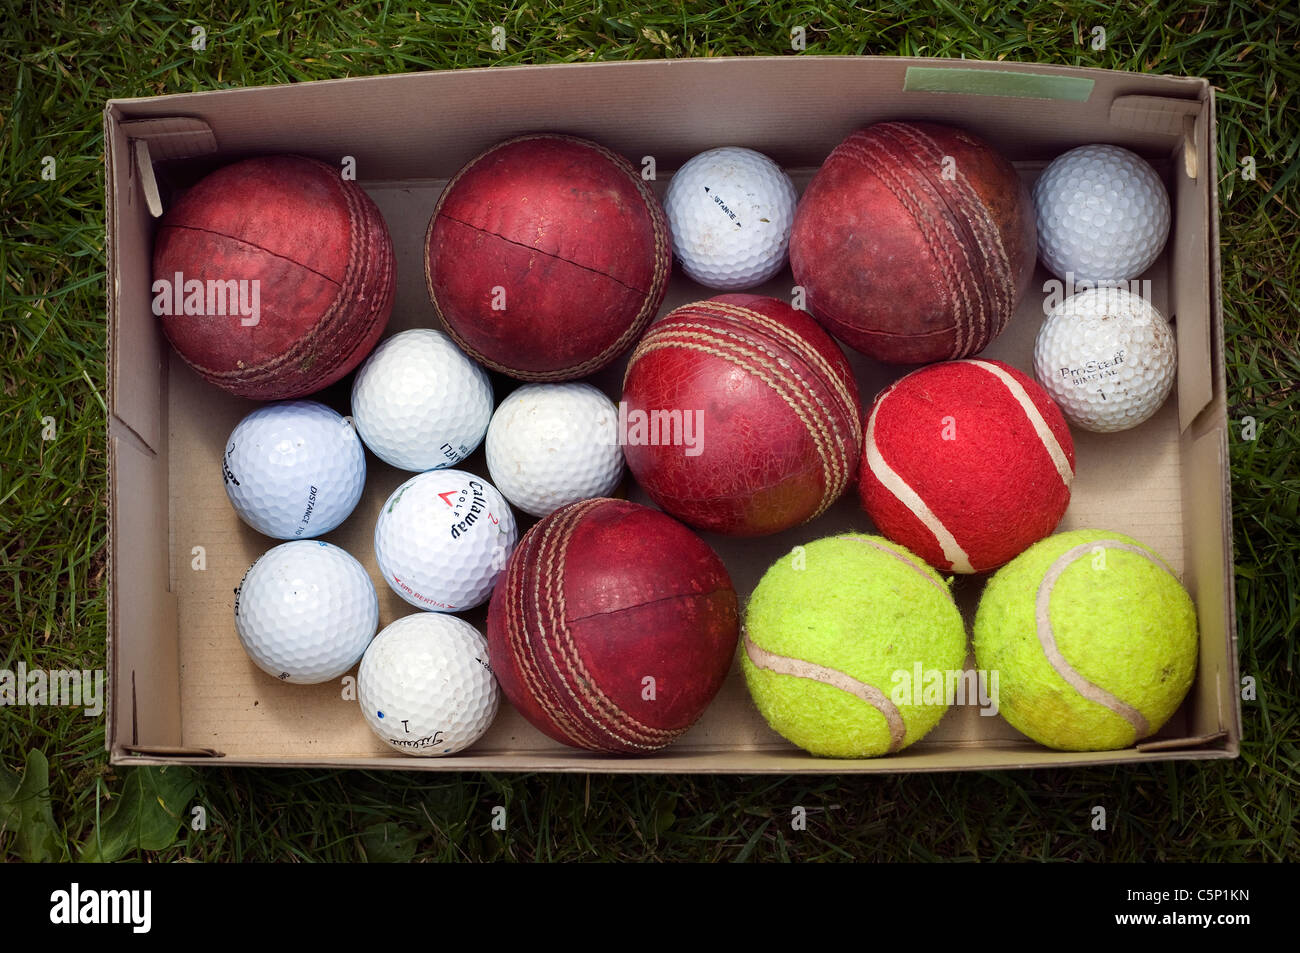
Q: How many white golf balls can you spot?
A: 9